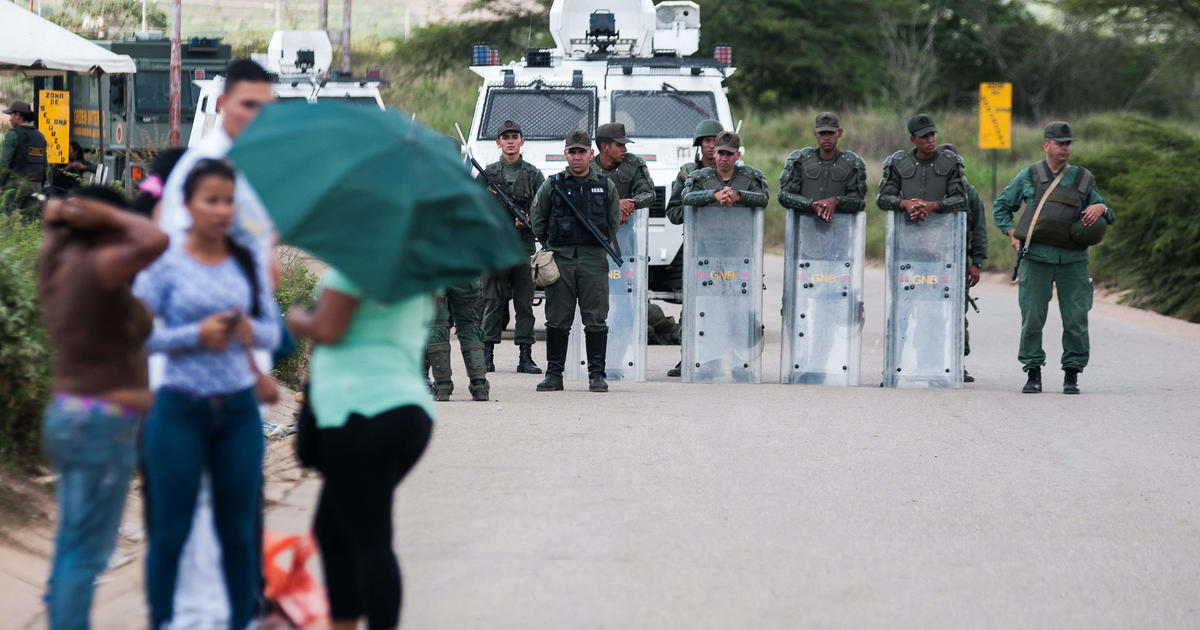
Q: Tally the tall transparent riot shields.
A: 4